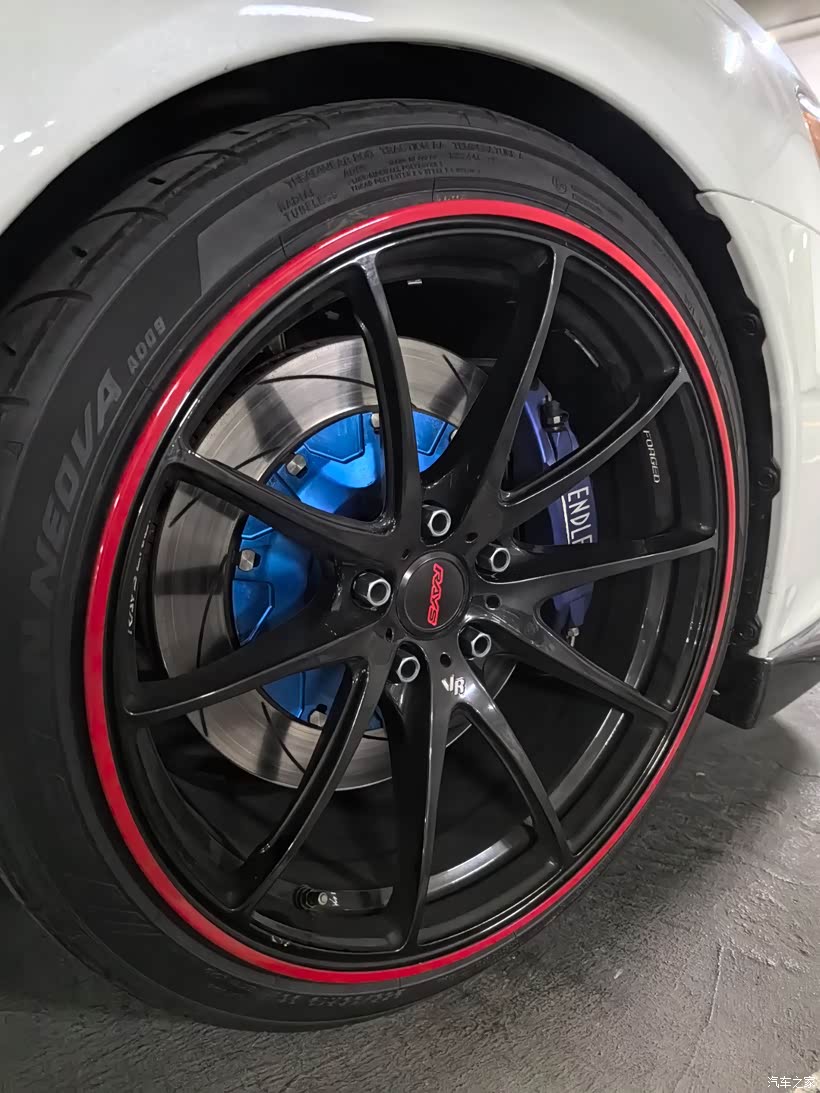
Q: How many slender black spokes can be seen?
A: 10